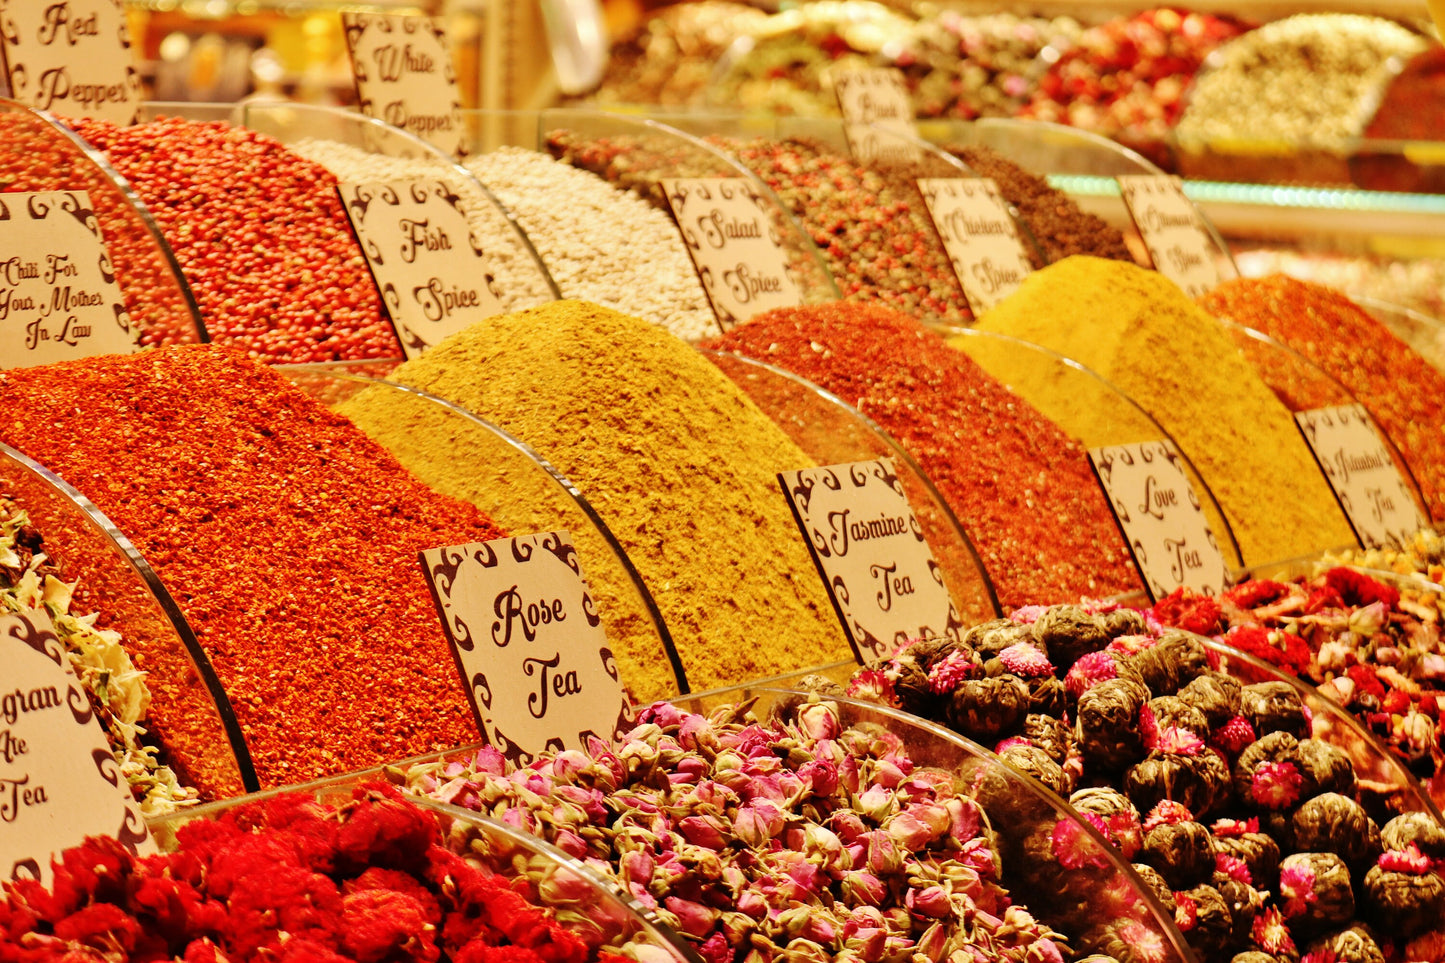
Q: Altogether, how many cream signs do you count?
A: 13